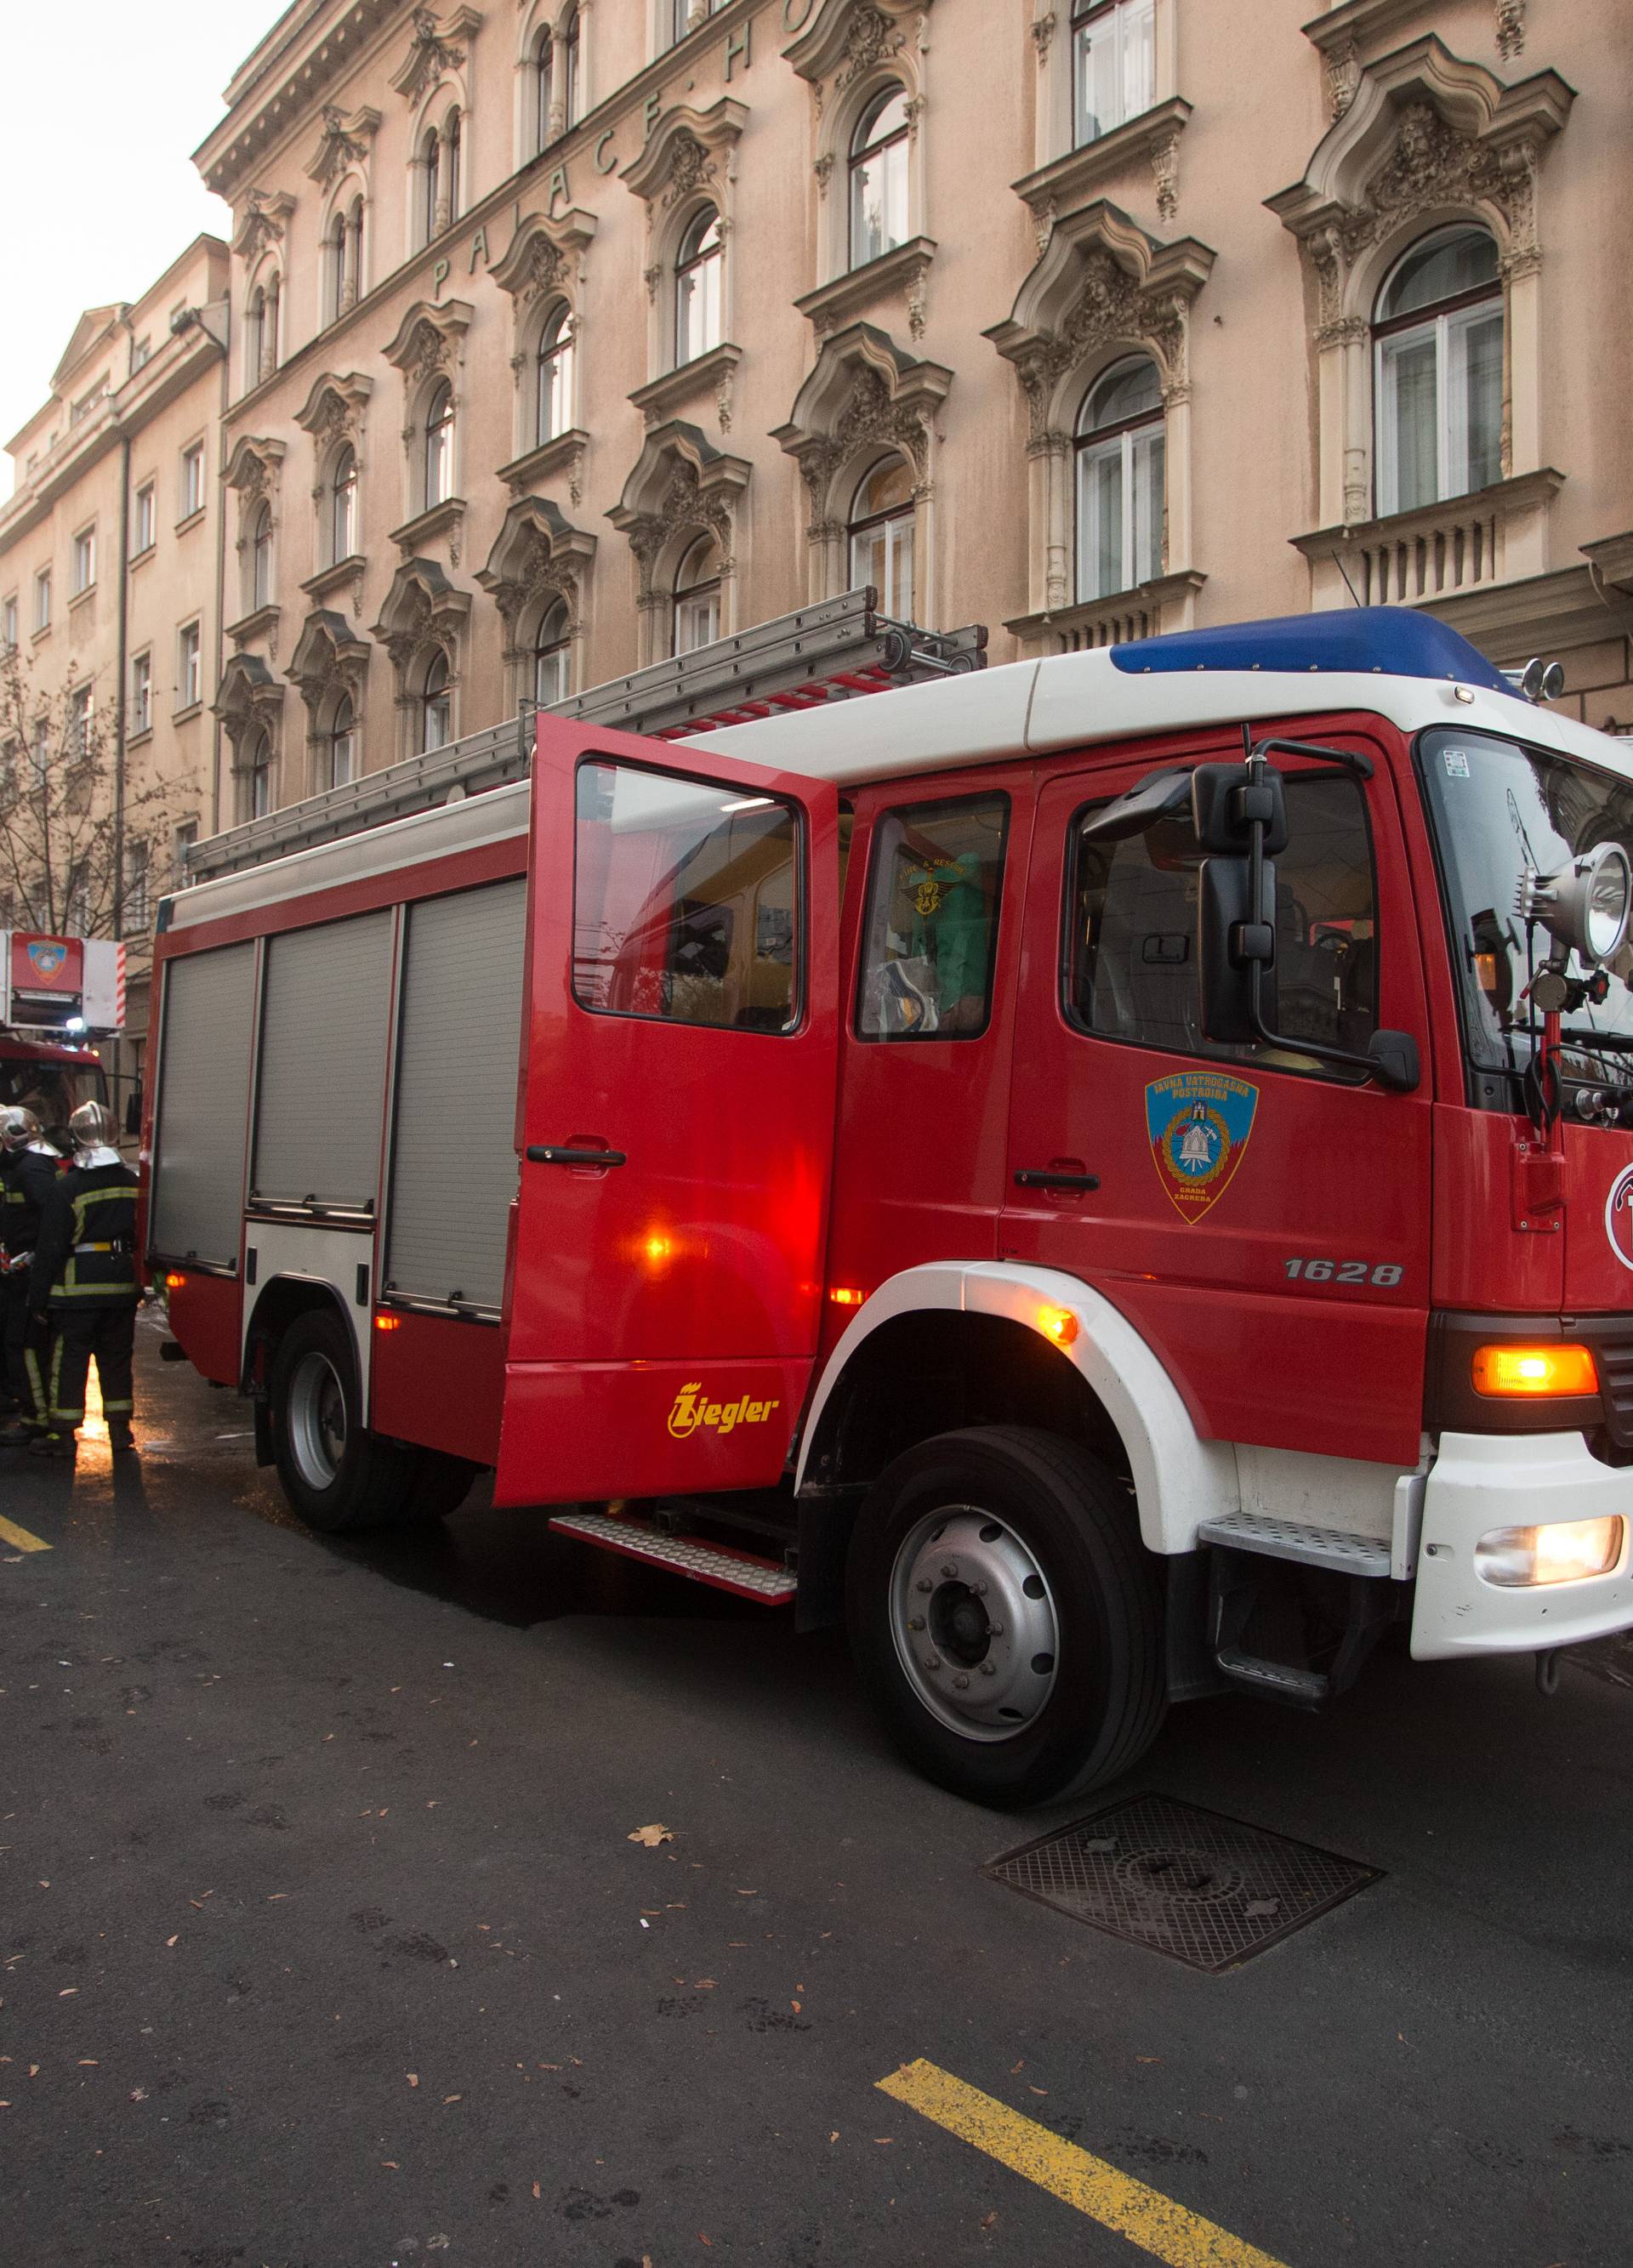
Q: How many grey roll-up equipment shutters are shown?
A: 3